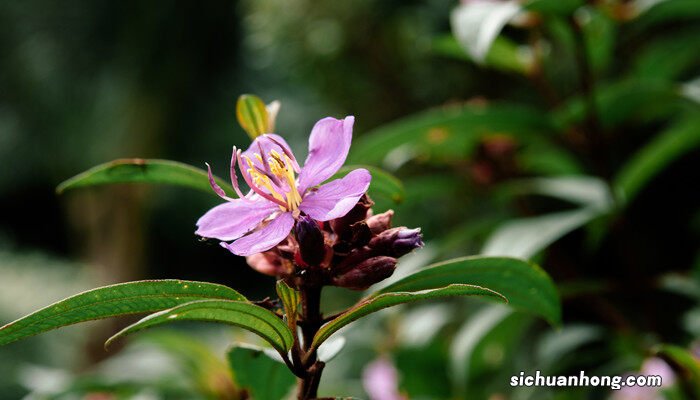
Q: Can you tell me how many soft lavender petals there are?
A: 5